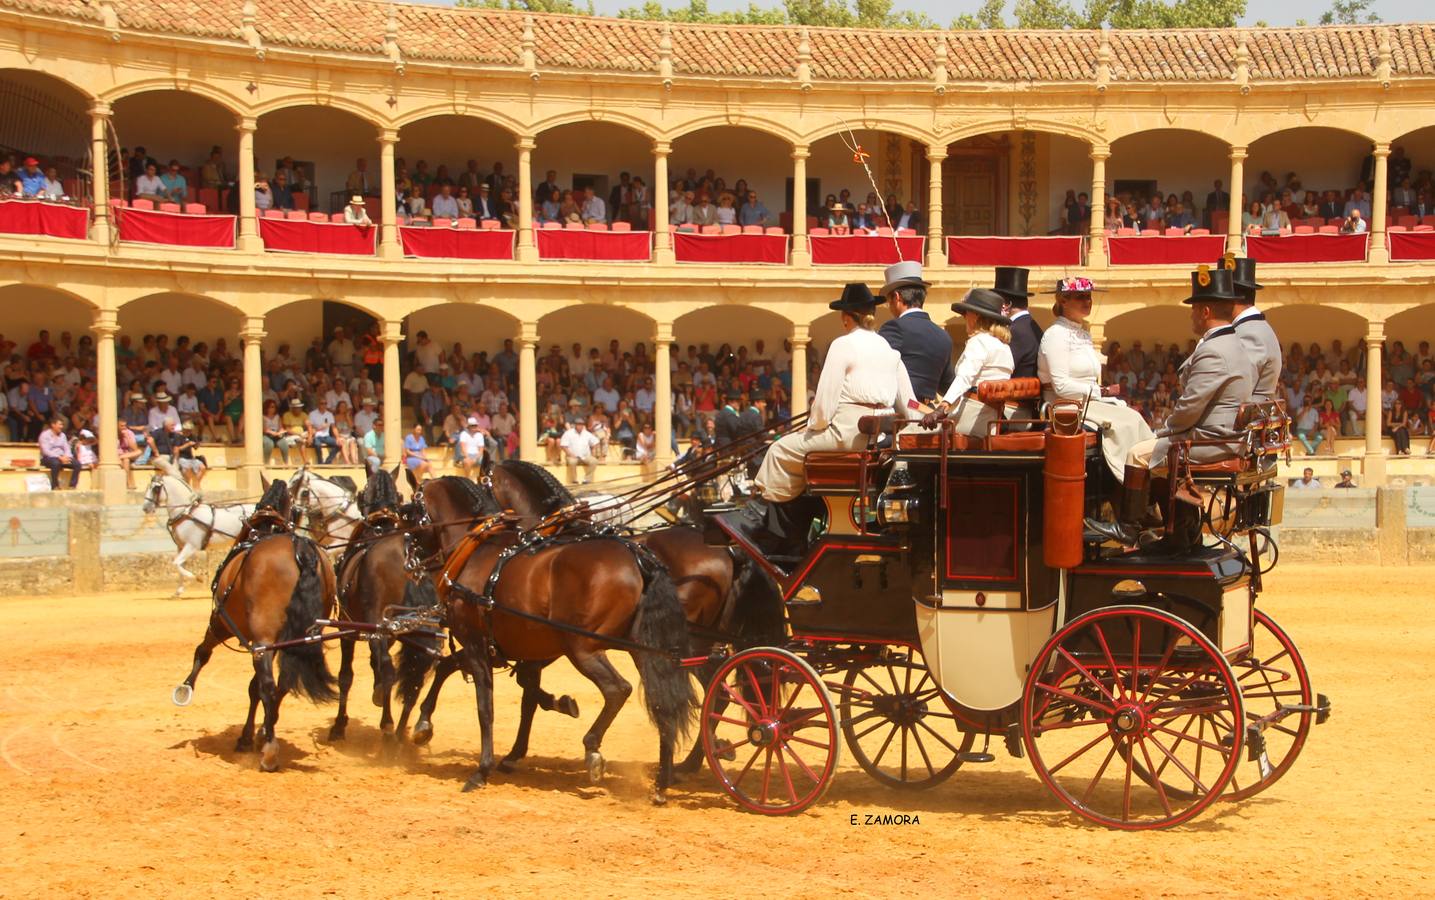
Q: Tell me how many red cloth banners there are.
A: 11